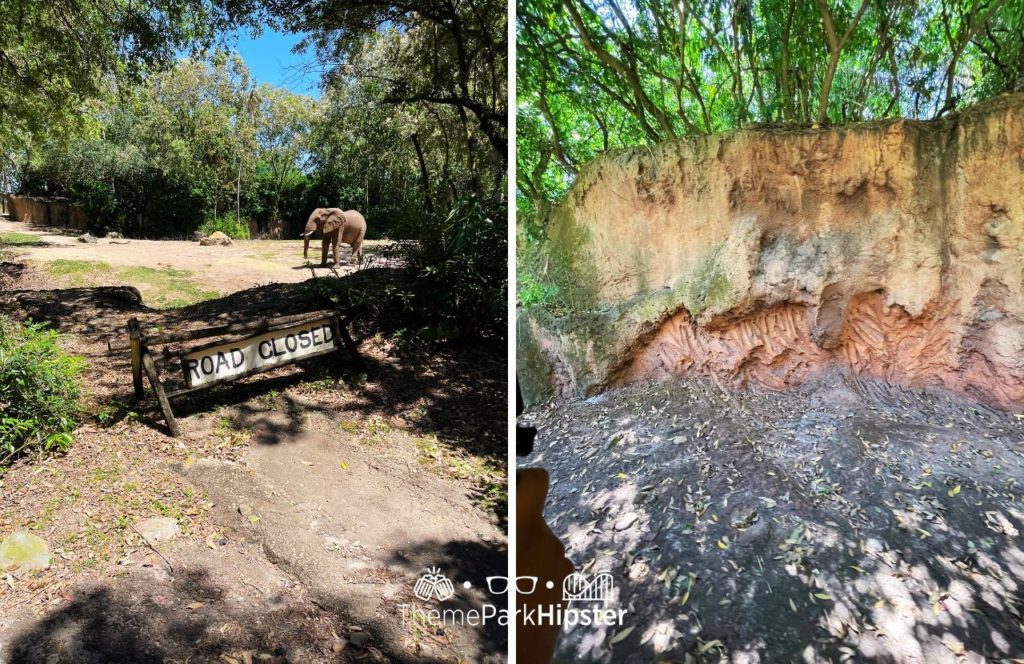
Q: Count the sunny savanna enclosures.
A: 1